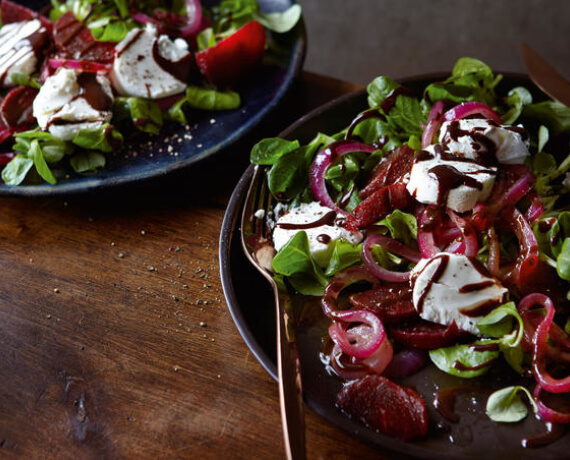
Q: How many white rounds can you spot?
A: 7